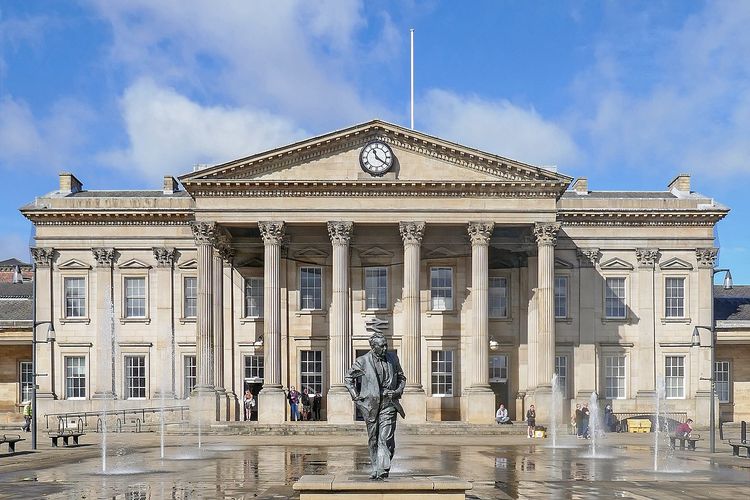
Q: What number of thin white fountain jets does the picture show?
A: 6